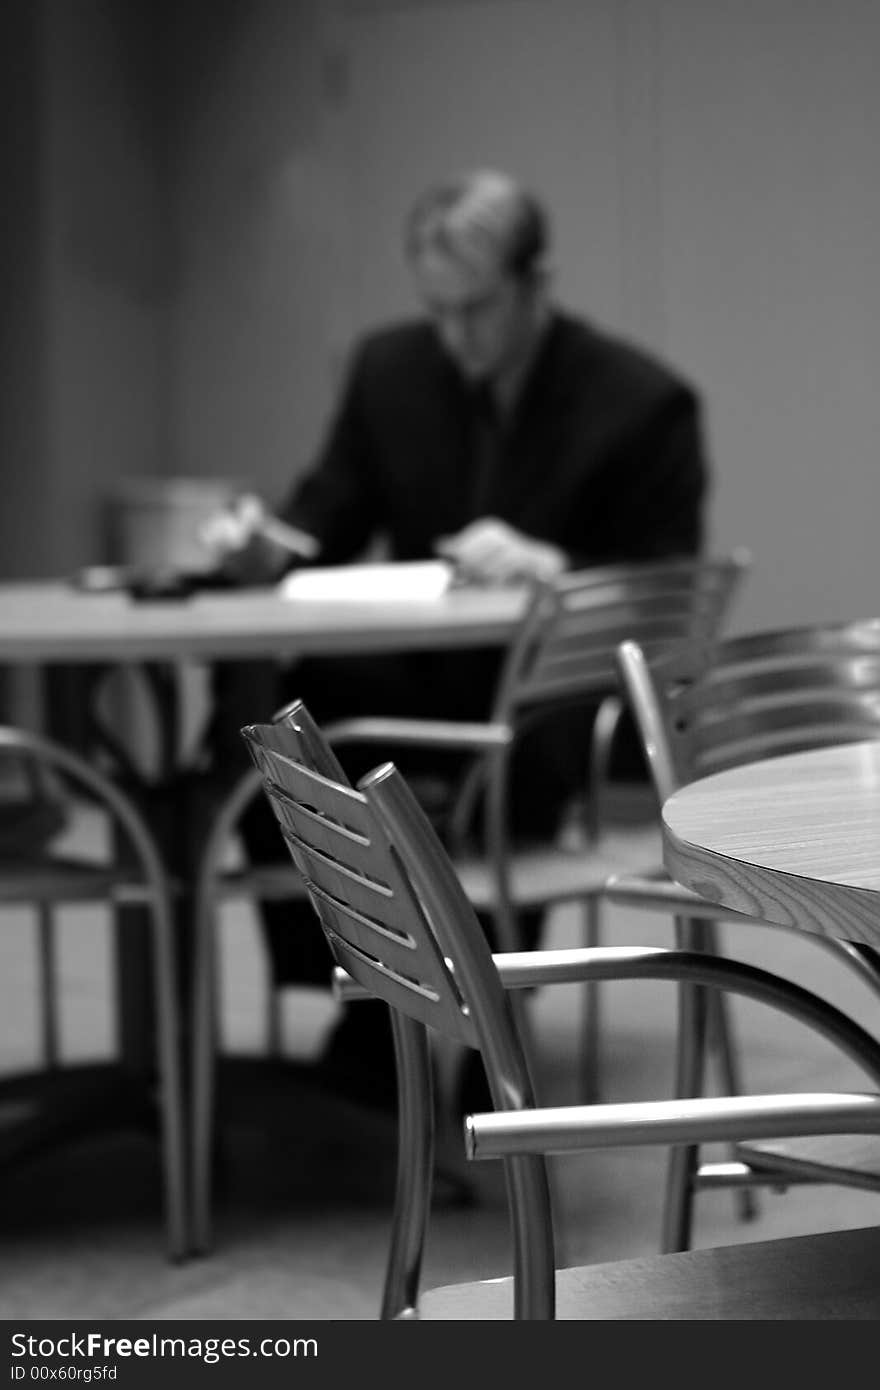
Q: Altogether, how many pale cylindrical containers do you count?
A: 1